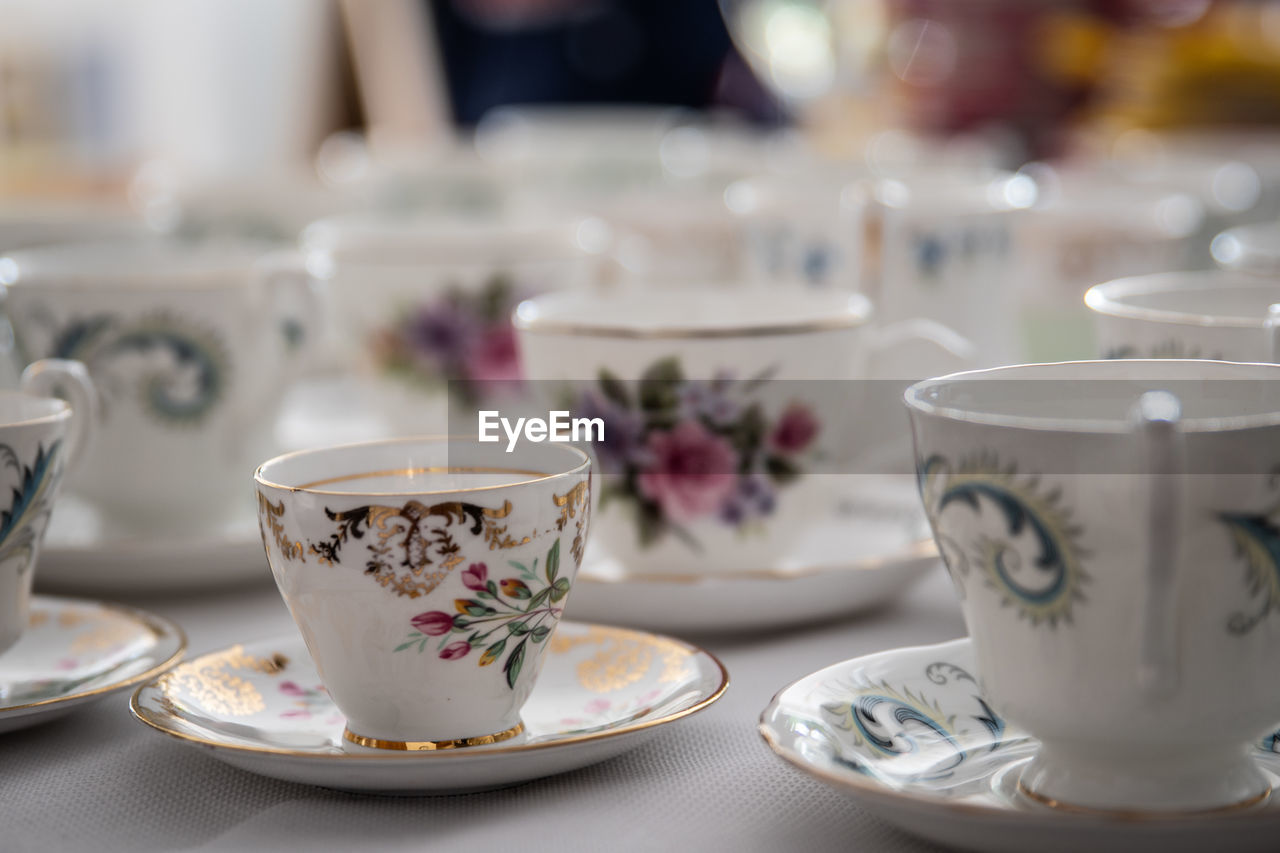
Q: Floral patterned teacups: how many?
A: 3